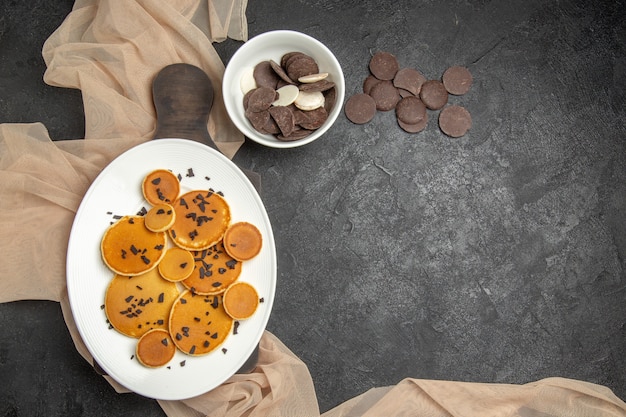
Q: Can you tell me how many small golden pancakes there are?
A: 6